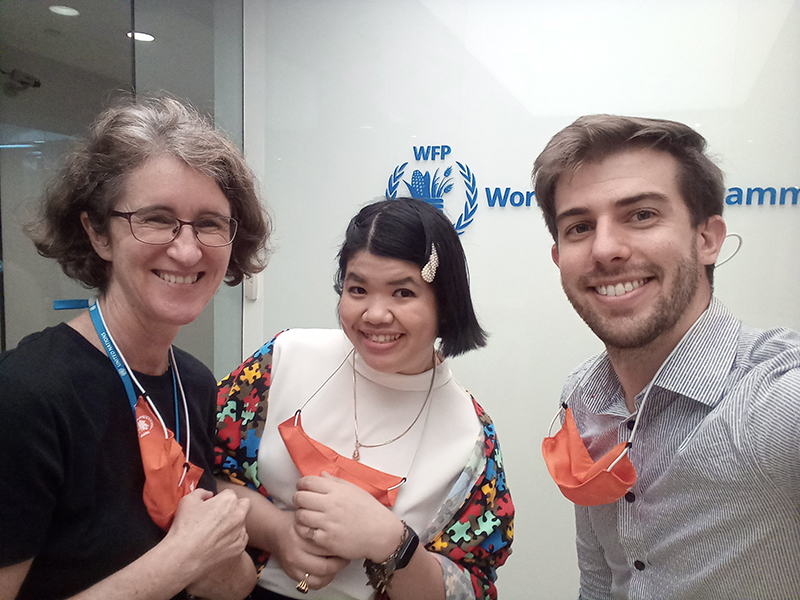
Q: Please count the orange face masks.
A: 3